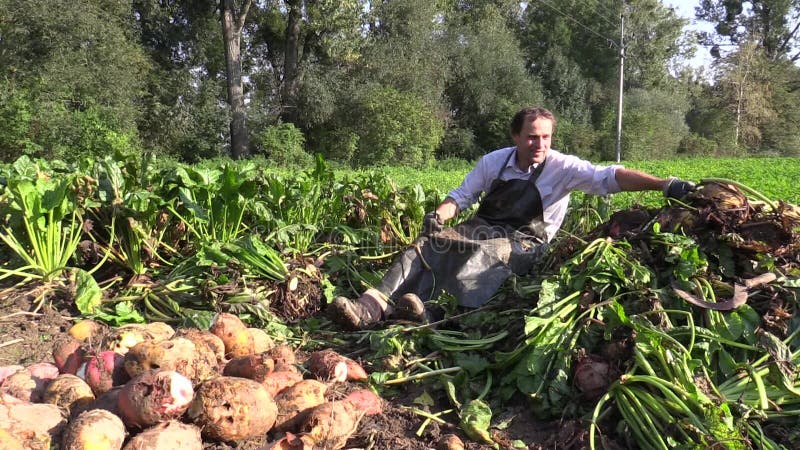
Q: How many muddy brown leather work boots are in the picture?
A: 2